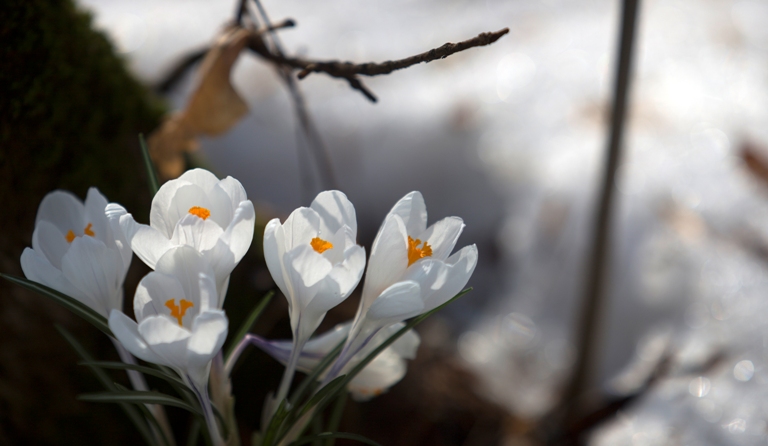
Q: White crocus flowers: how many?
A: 6